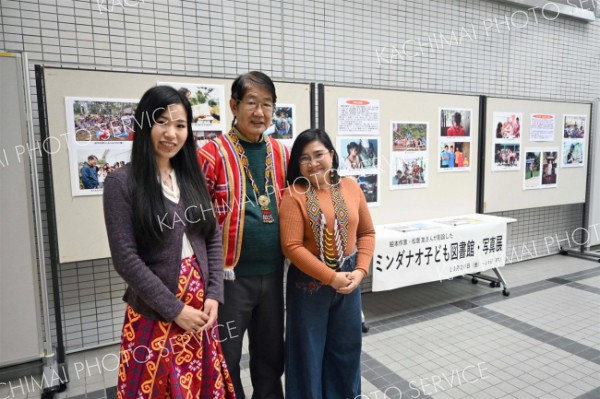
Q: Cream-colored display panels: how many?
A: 3